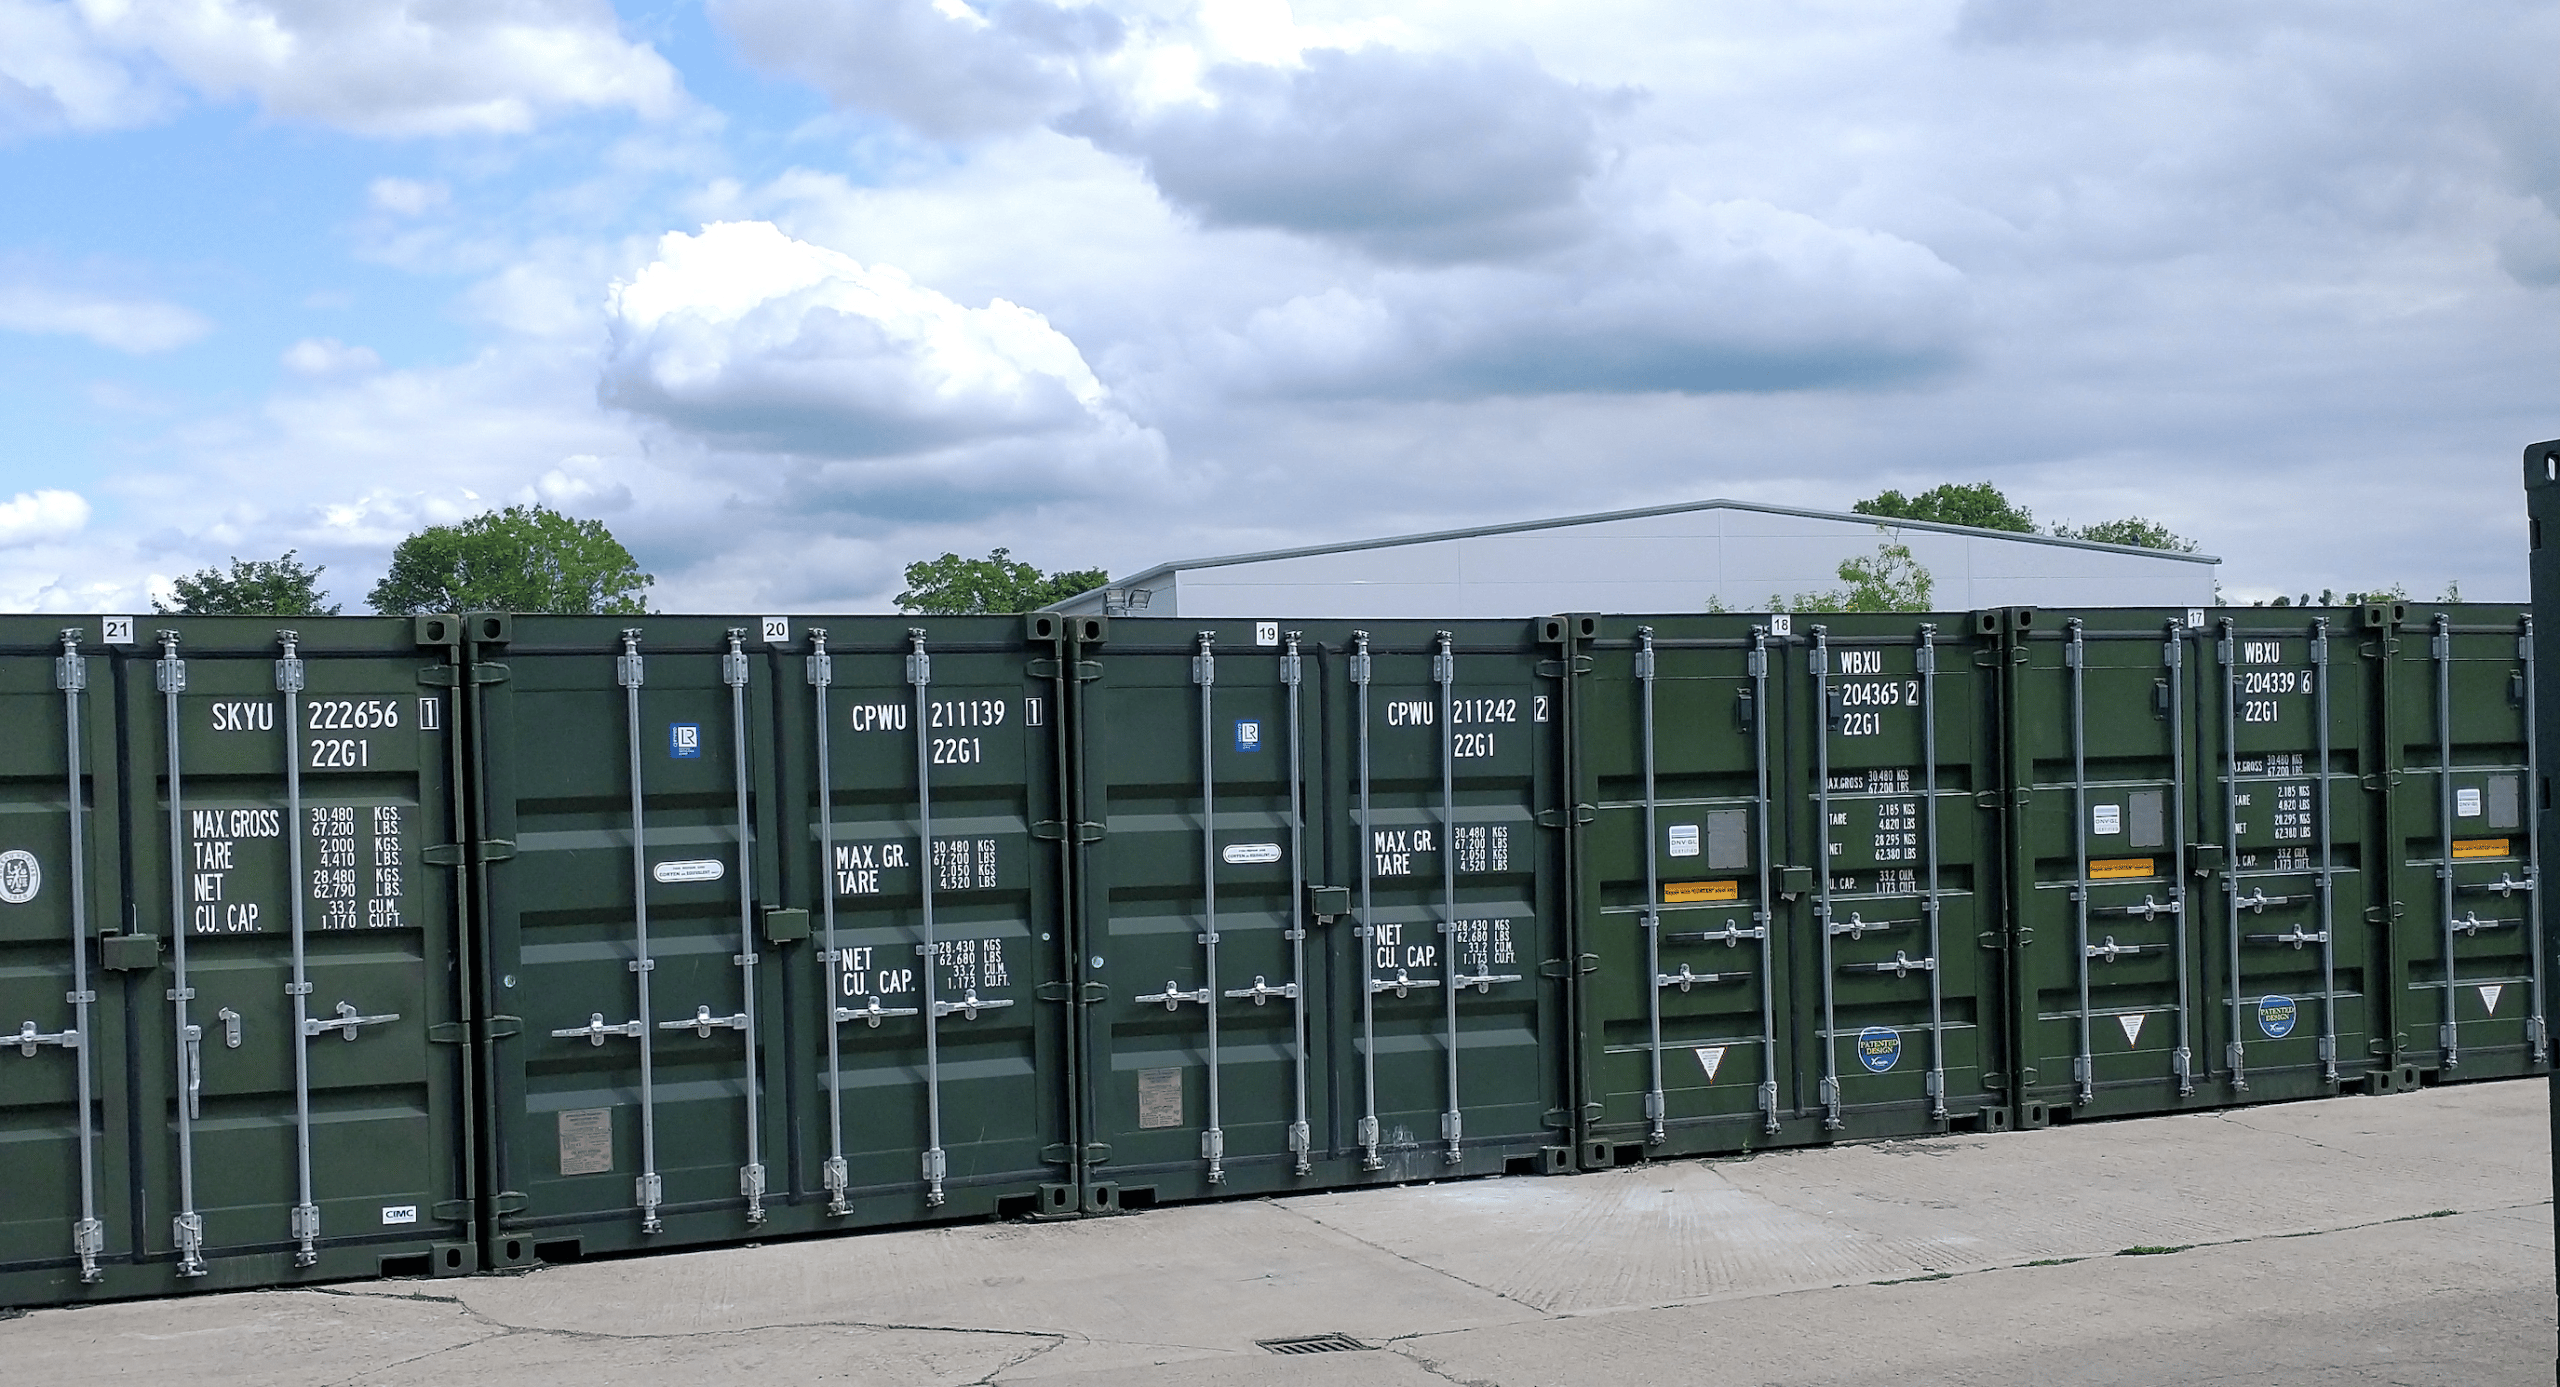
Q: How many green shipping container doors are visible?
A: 11